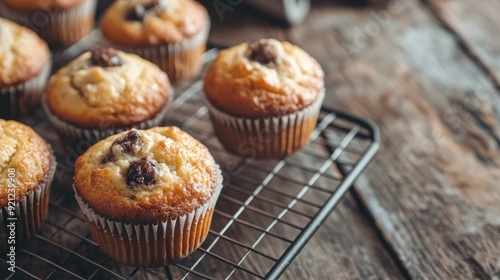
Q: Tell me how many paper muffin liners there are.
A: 7